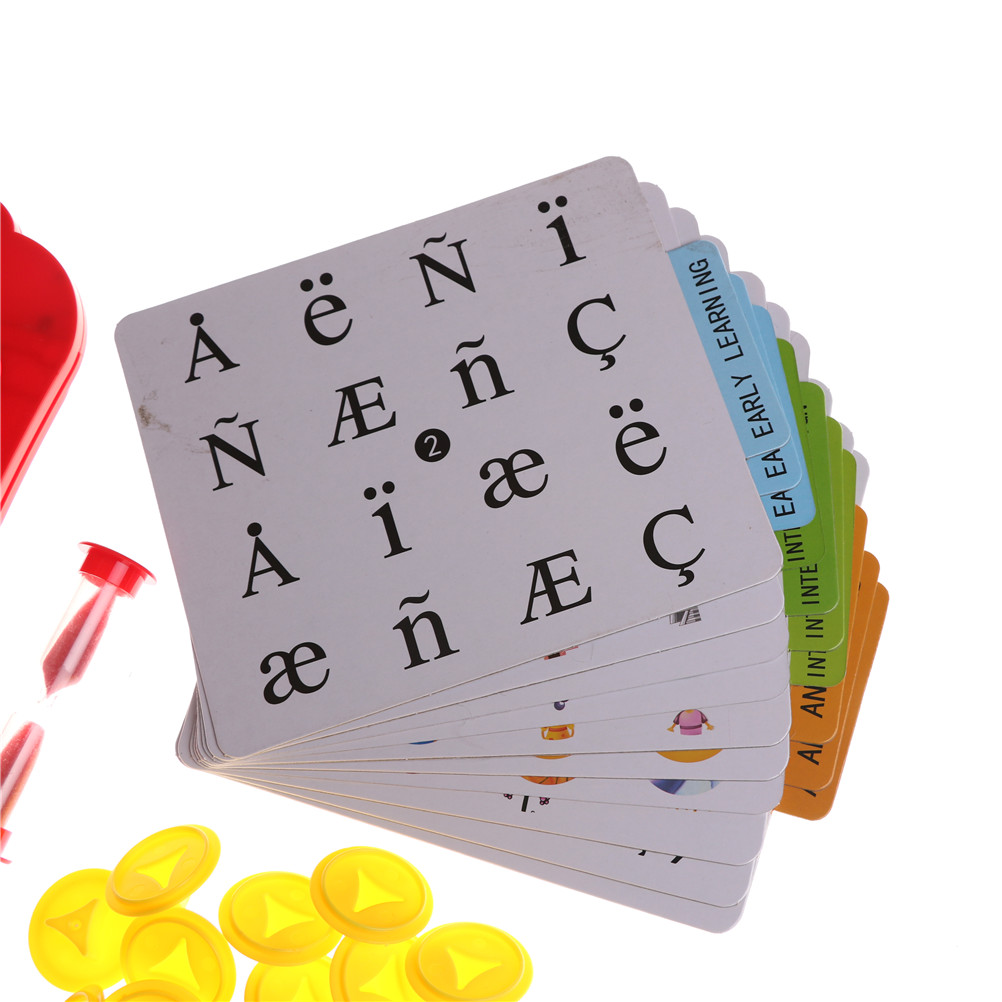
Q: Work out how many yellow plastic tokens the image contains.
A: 10